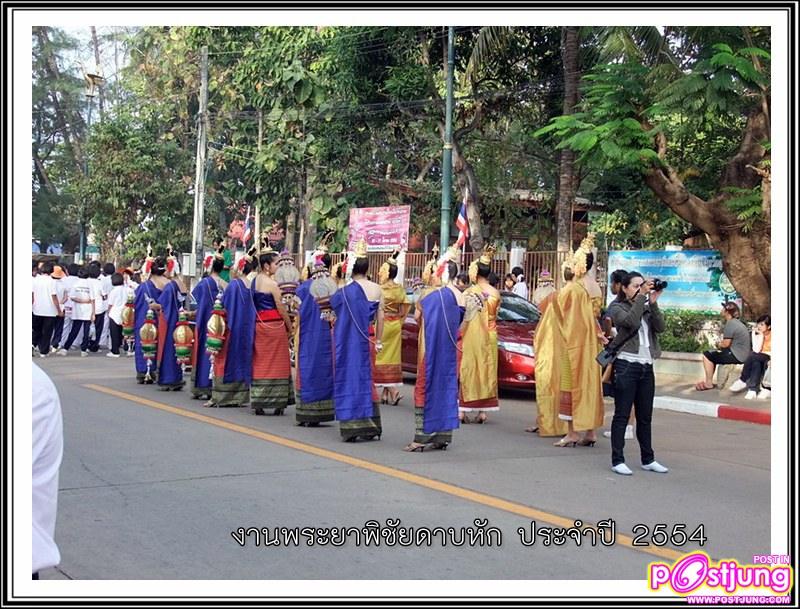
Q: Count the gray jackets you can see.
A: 1